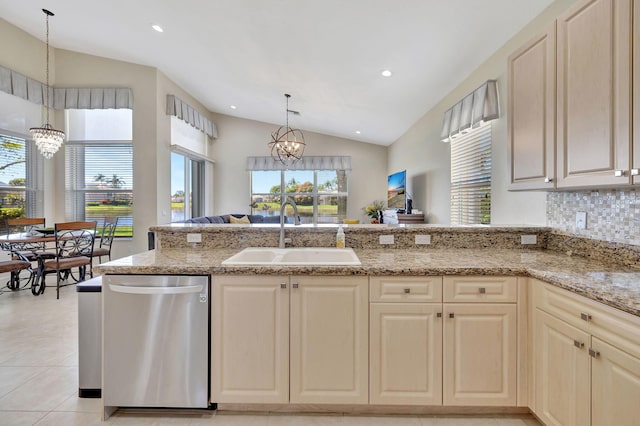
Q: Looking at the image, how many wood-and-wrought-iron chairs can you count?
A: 4